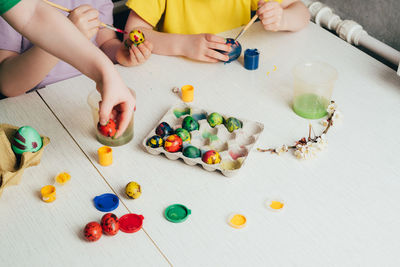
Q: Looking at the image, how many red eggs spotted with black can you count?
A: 2